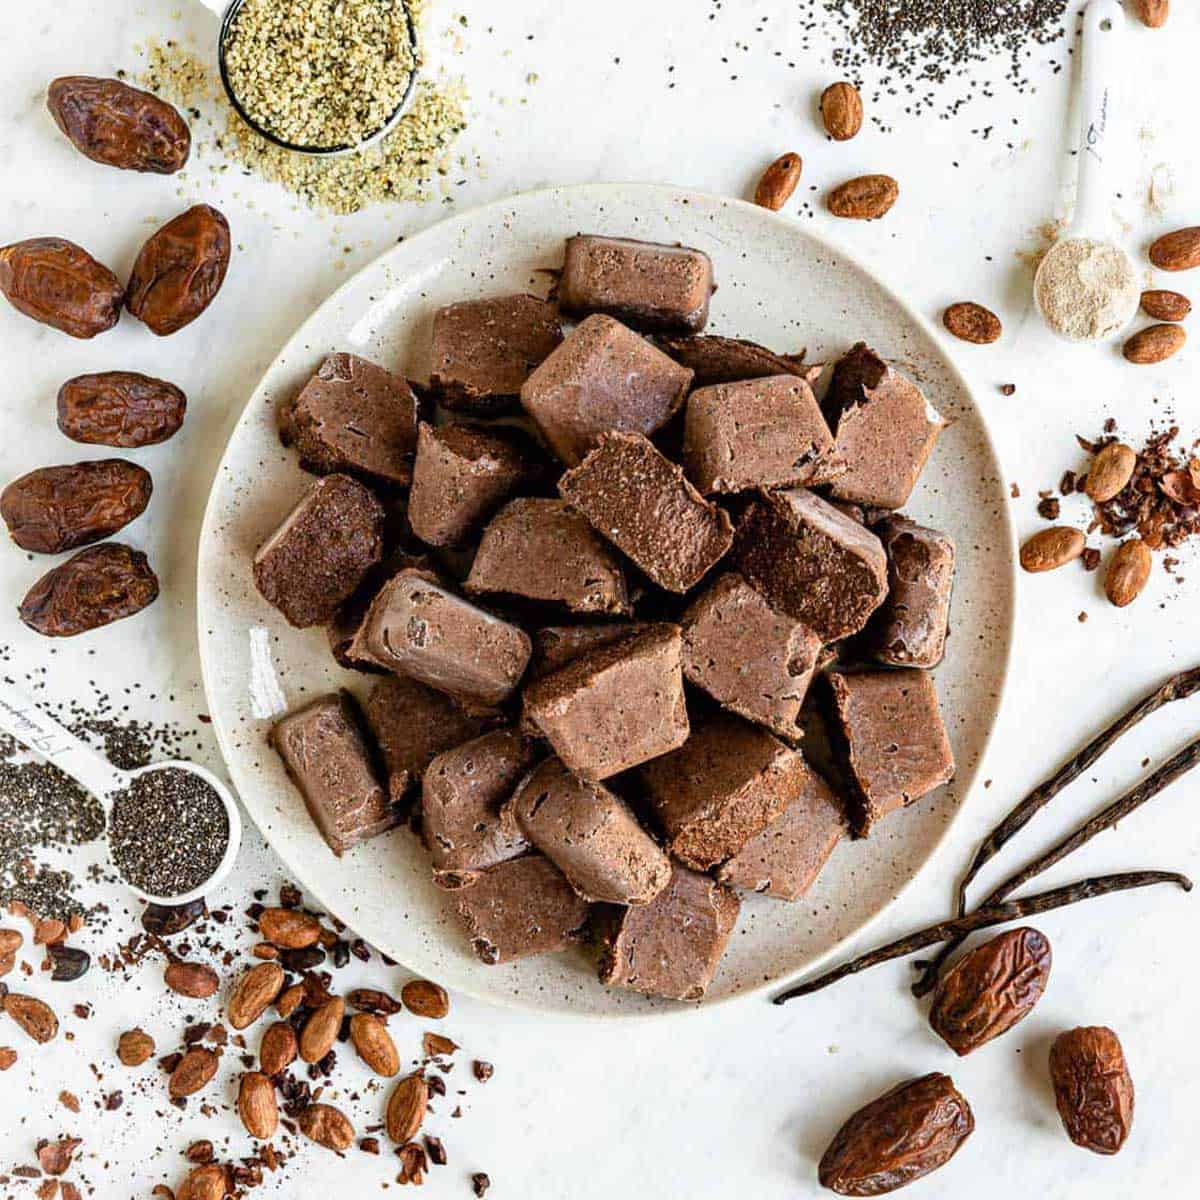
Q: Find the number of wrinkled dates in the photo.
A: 9